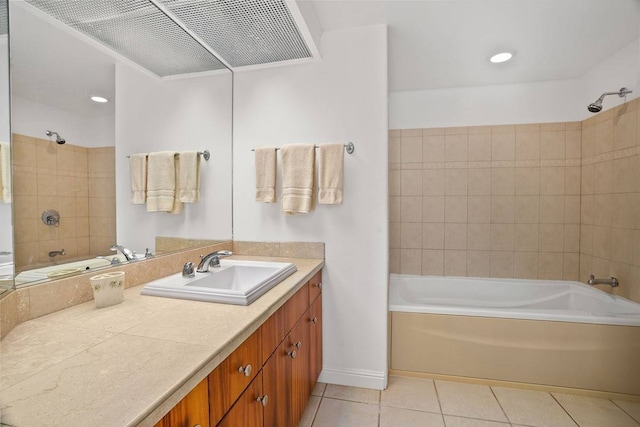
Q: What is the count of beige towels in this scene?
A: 3